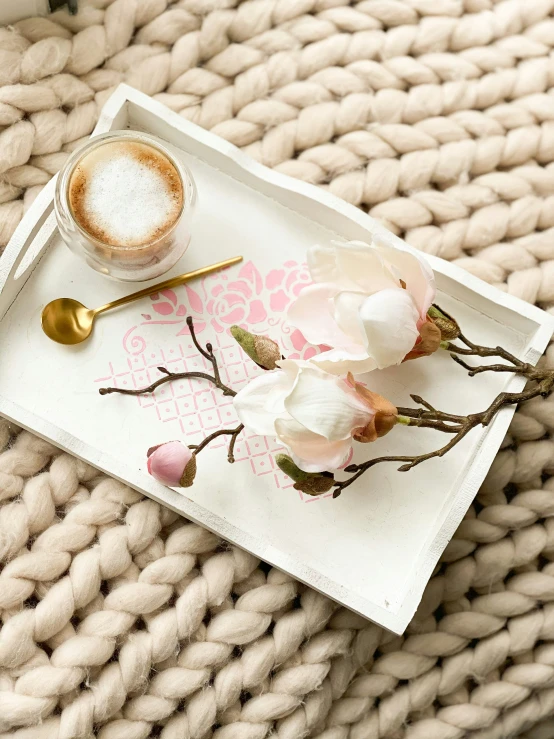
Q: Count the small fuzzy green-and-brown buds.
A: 3